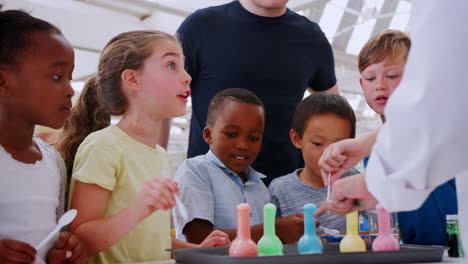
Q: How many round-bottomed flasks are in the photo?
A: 5